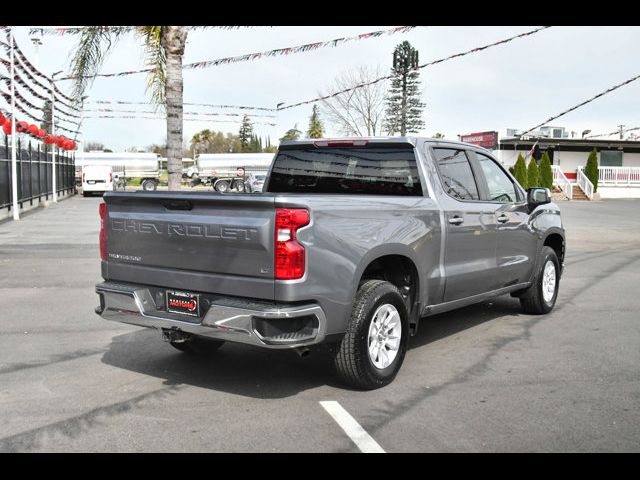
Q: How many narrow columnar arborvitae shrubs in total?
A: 4